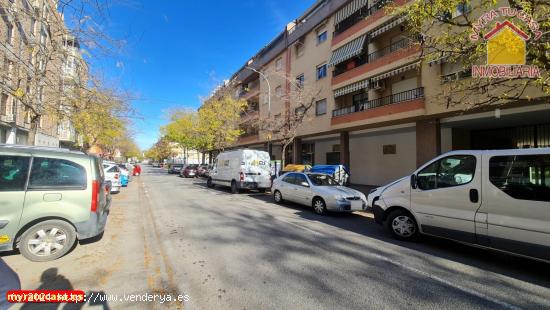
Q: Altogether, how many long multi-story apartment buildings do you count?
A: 2